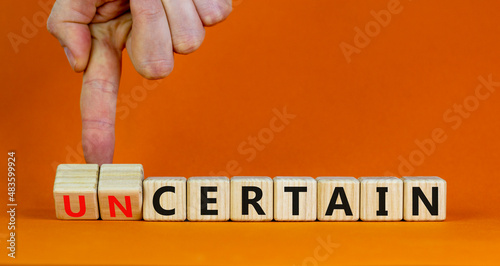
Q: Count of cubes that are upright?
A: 7